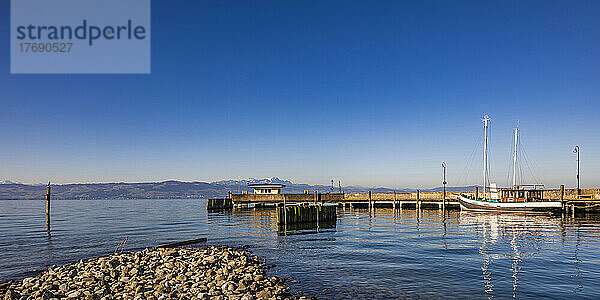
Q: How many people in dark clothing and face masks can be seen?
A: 0